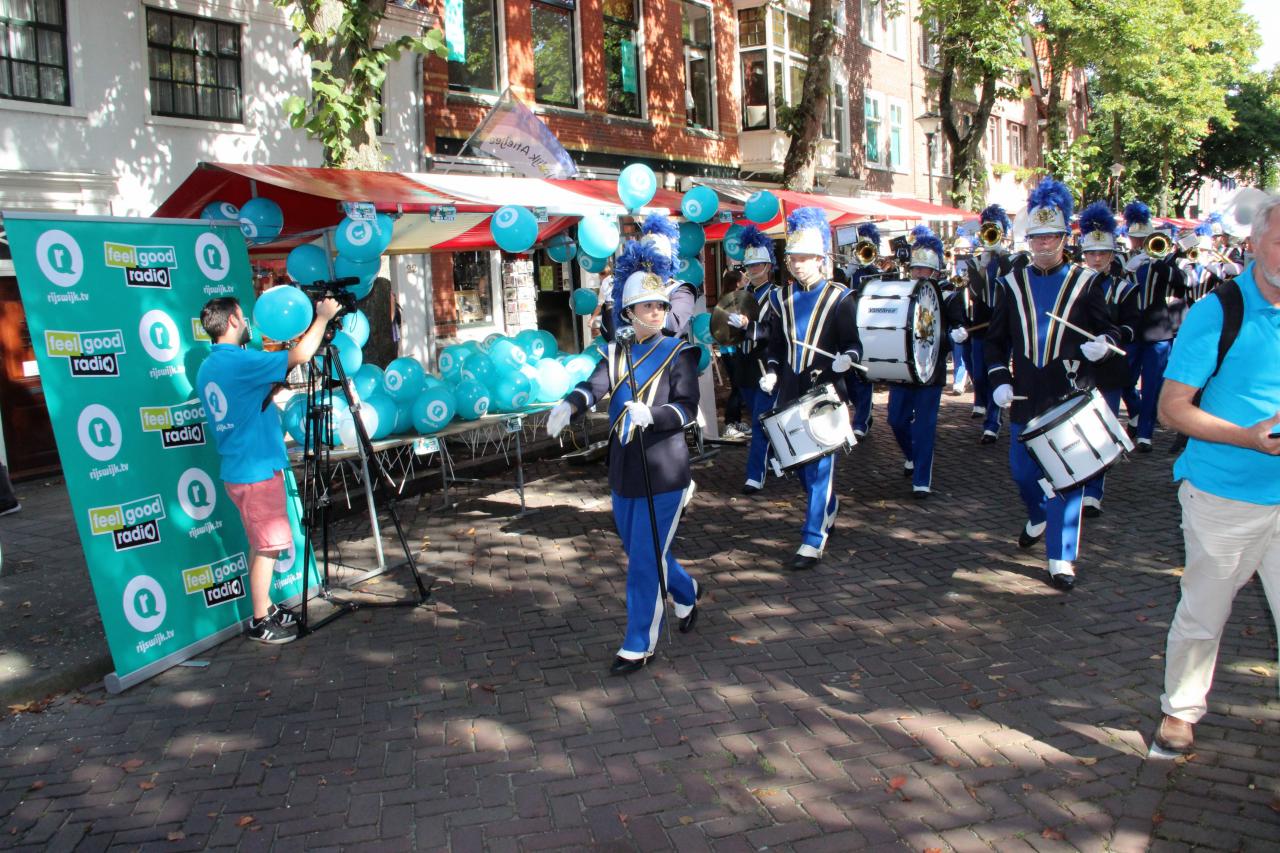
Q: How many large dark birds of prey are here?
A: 0